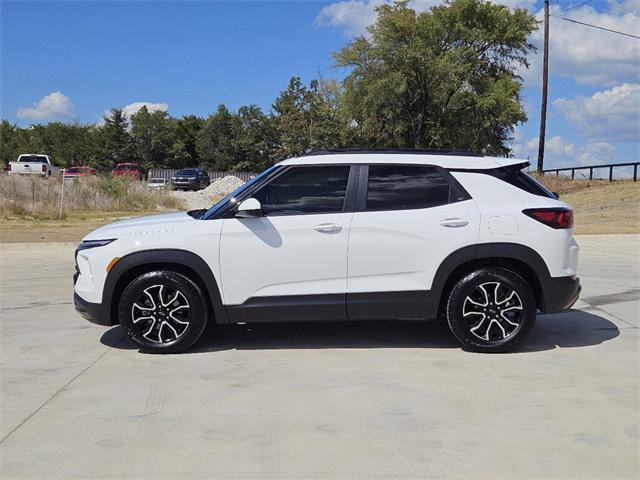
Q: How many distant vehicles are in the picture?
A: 5